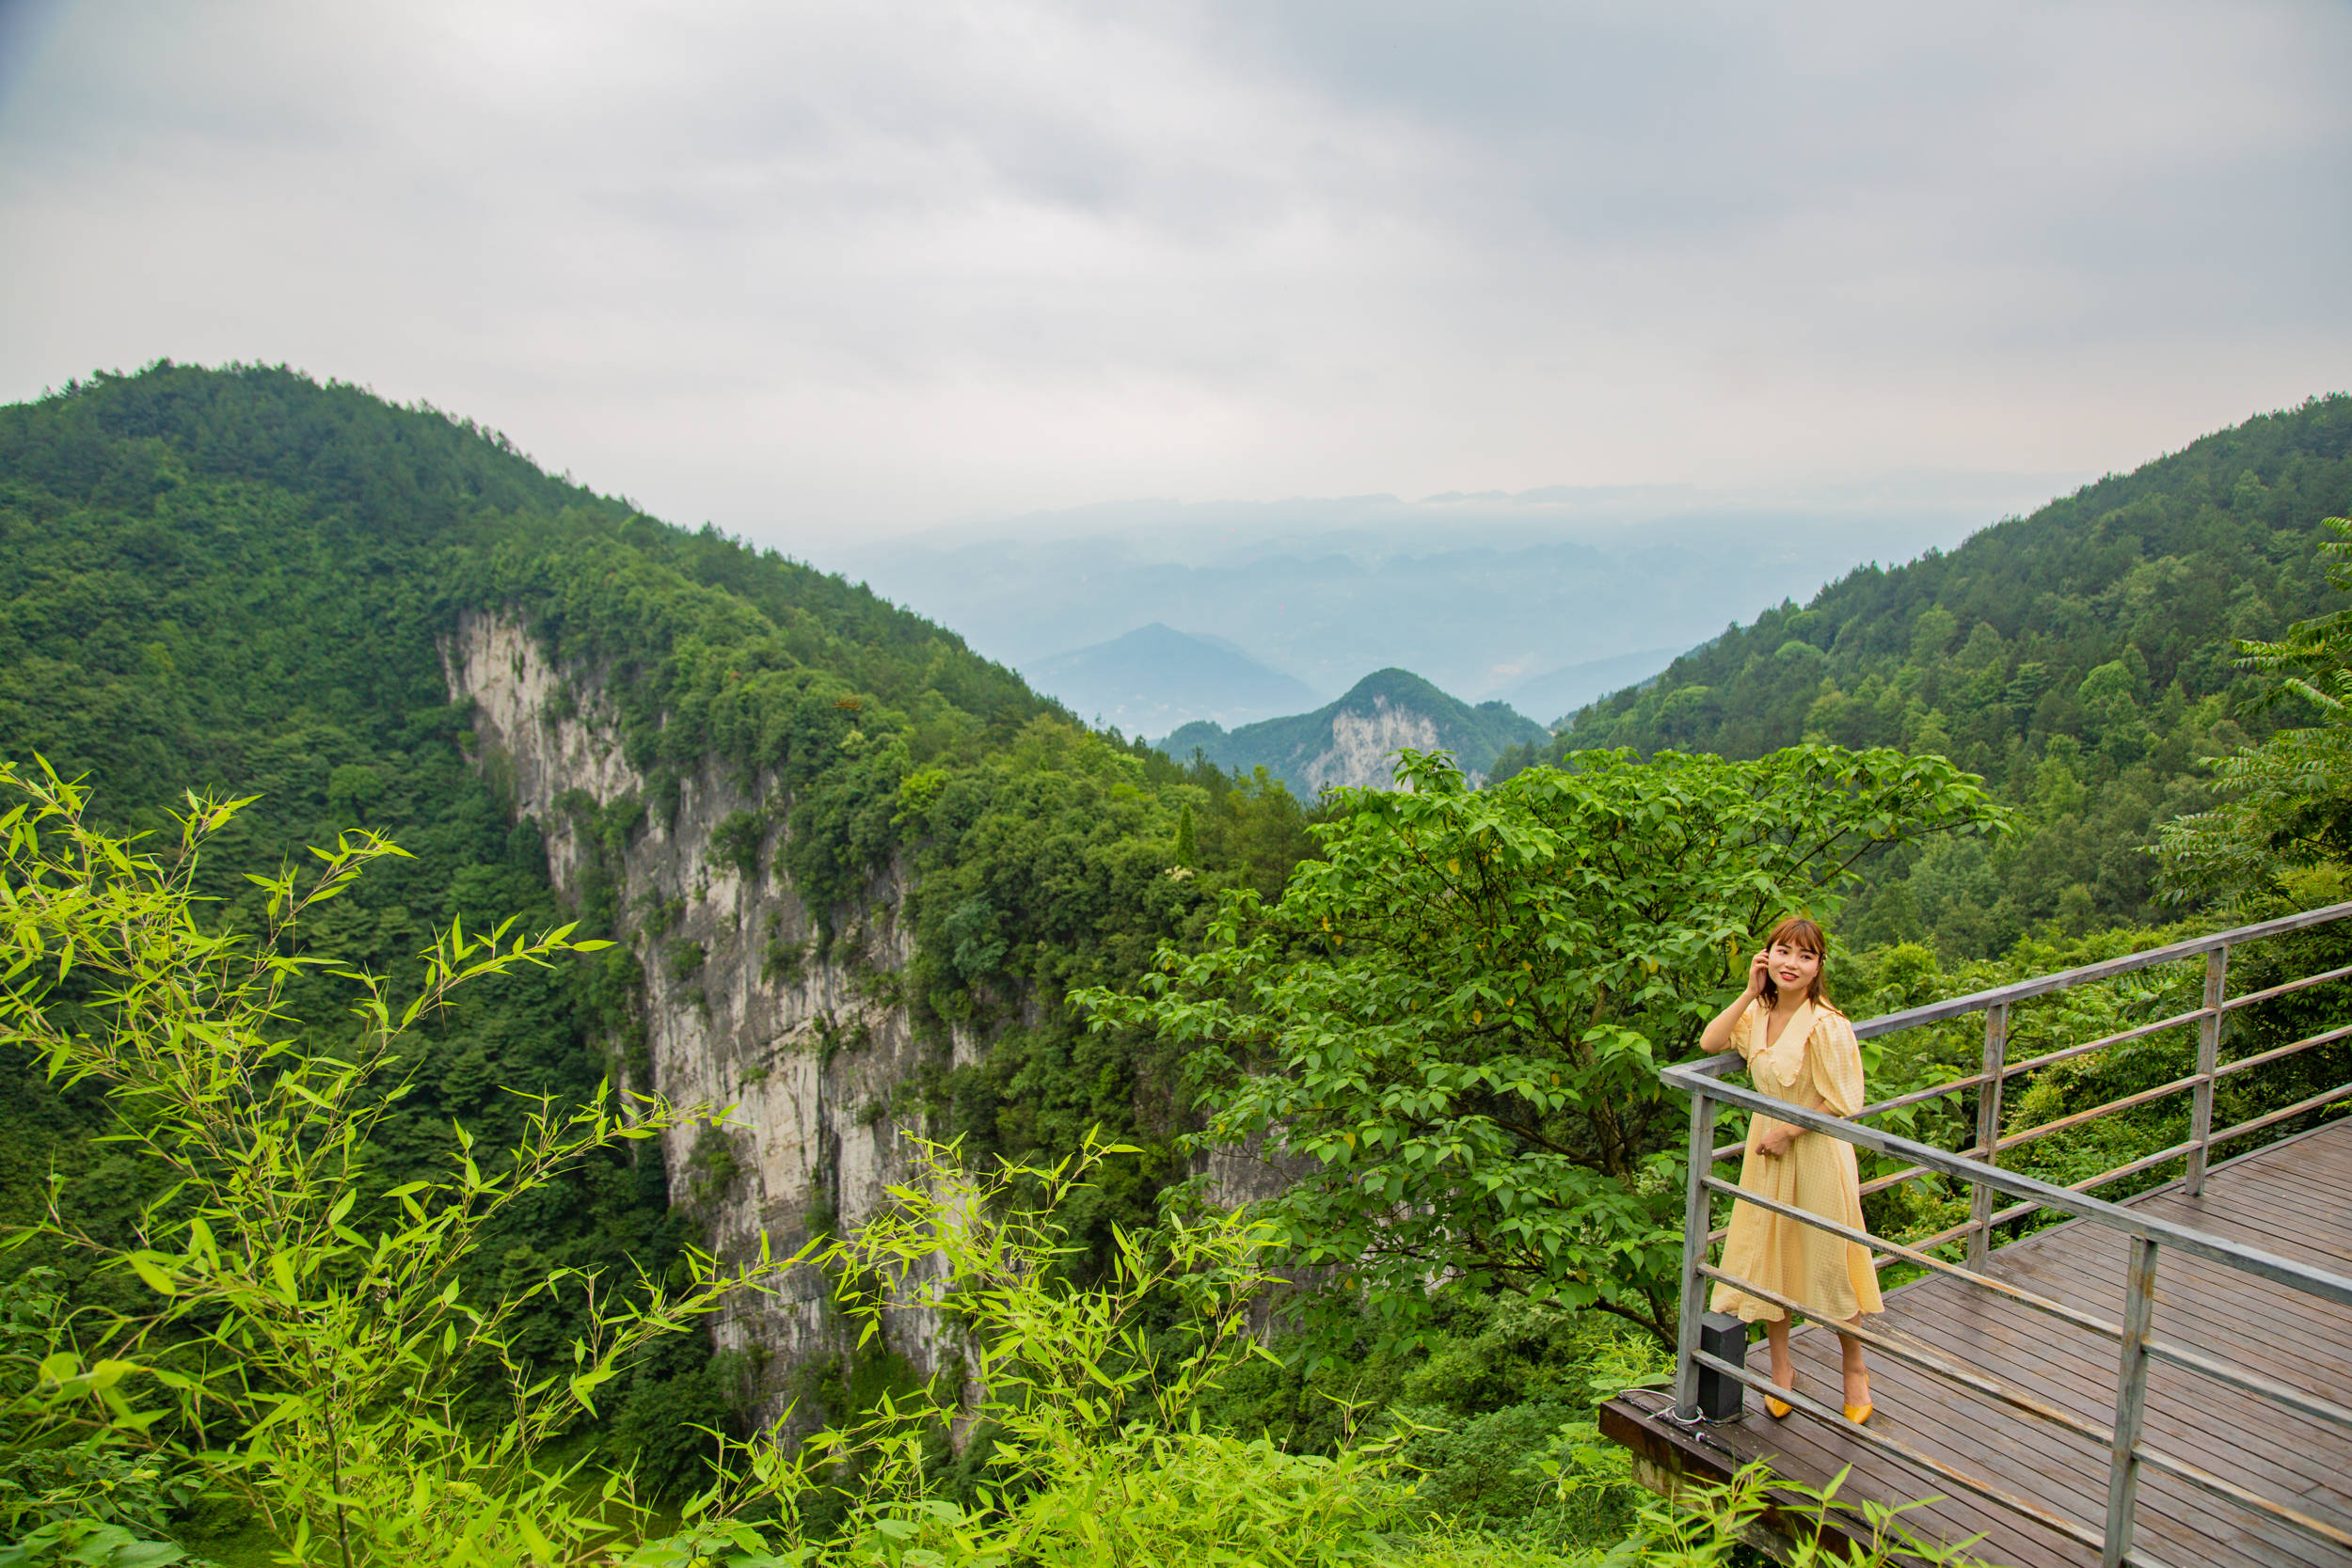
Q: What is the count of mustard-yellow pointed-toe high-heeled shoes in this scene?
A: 2